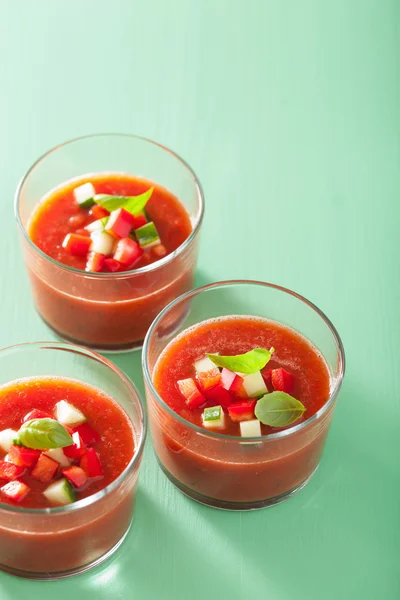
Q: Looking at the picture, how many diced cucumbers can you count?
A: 12